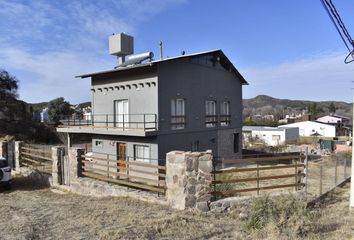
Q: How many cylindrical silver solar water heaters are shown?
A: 1